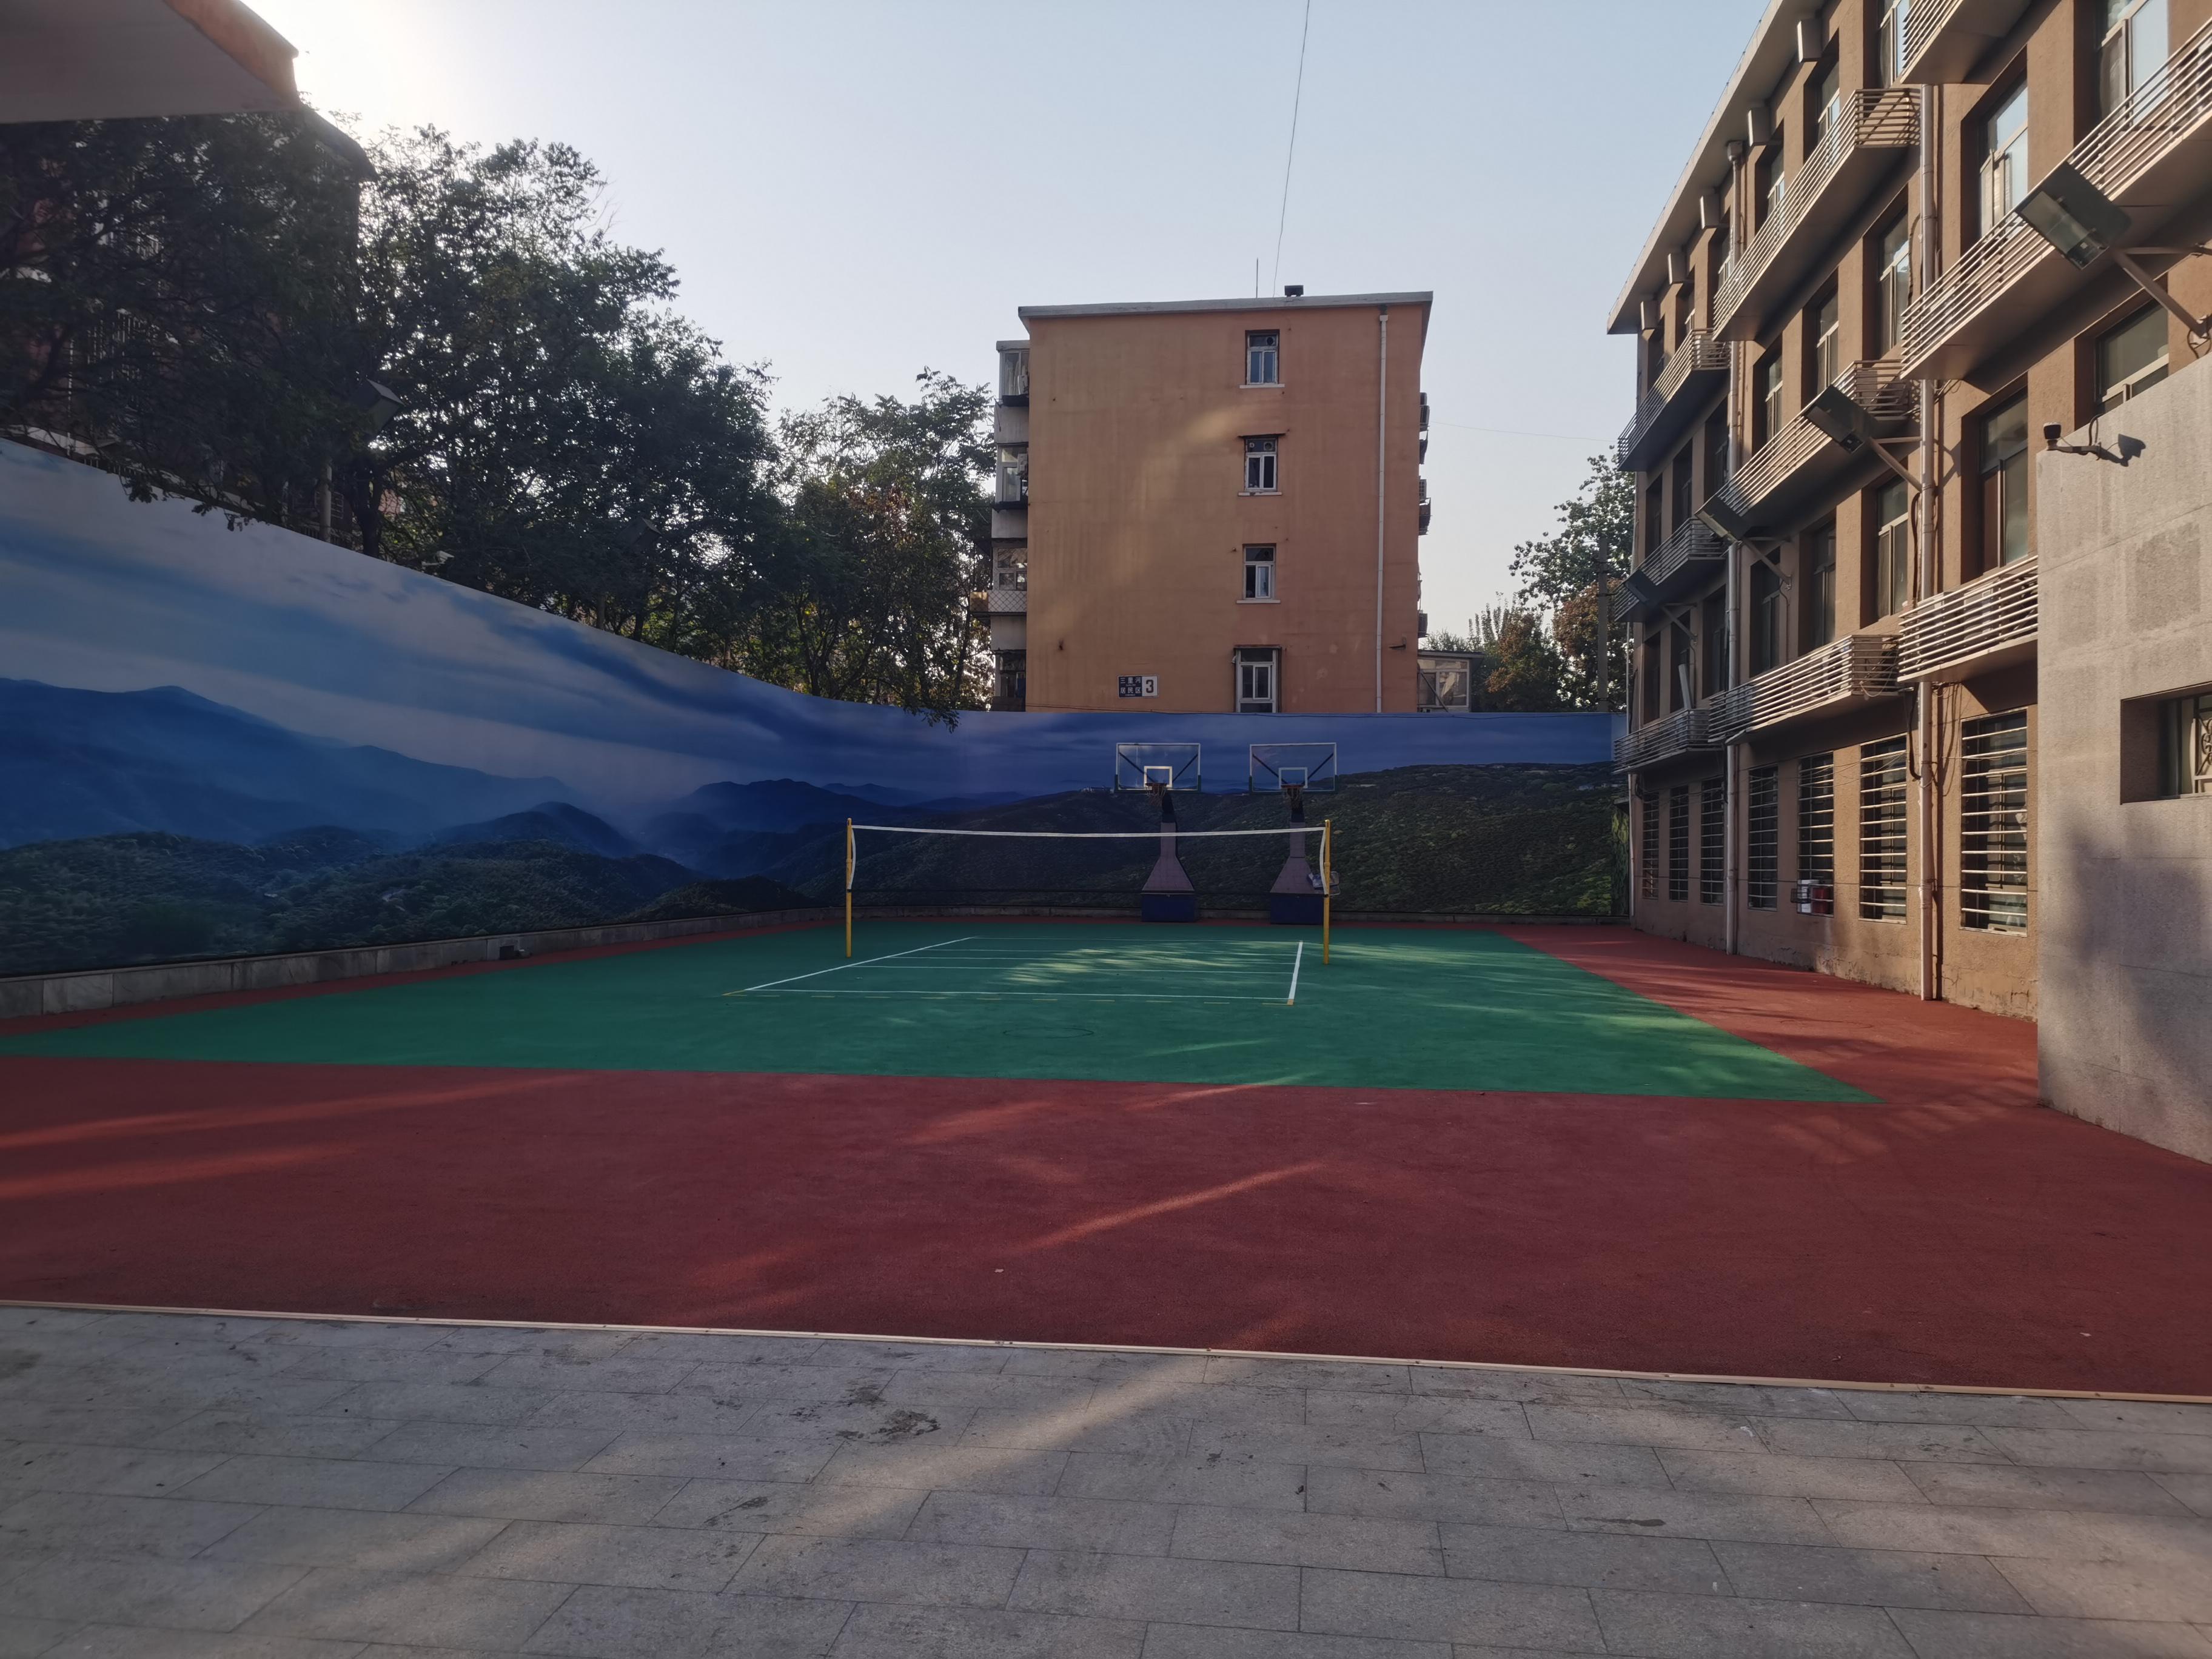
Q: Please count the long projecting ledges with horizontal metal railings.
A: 9